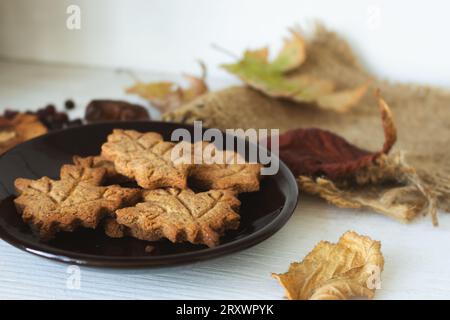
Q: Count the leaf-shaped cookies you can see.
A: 5